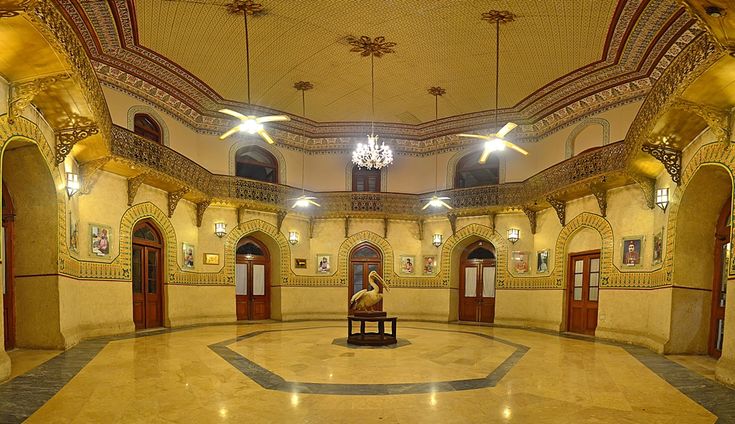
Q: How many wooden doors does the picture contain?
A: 7